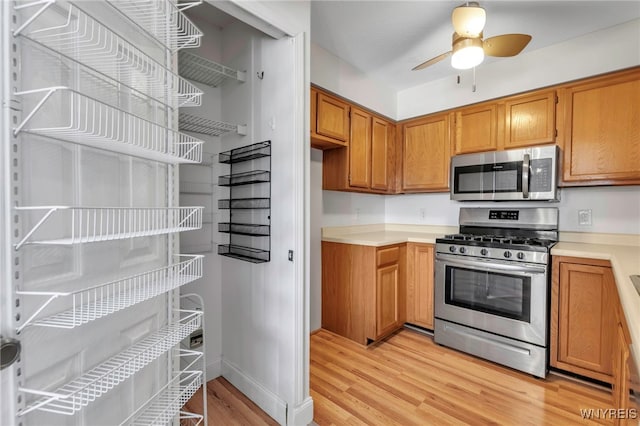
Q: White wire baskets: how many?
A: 7